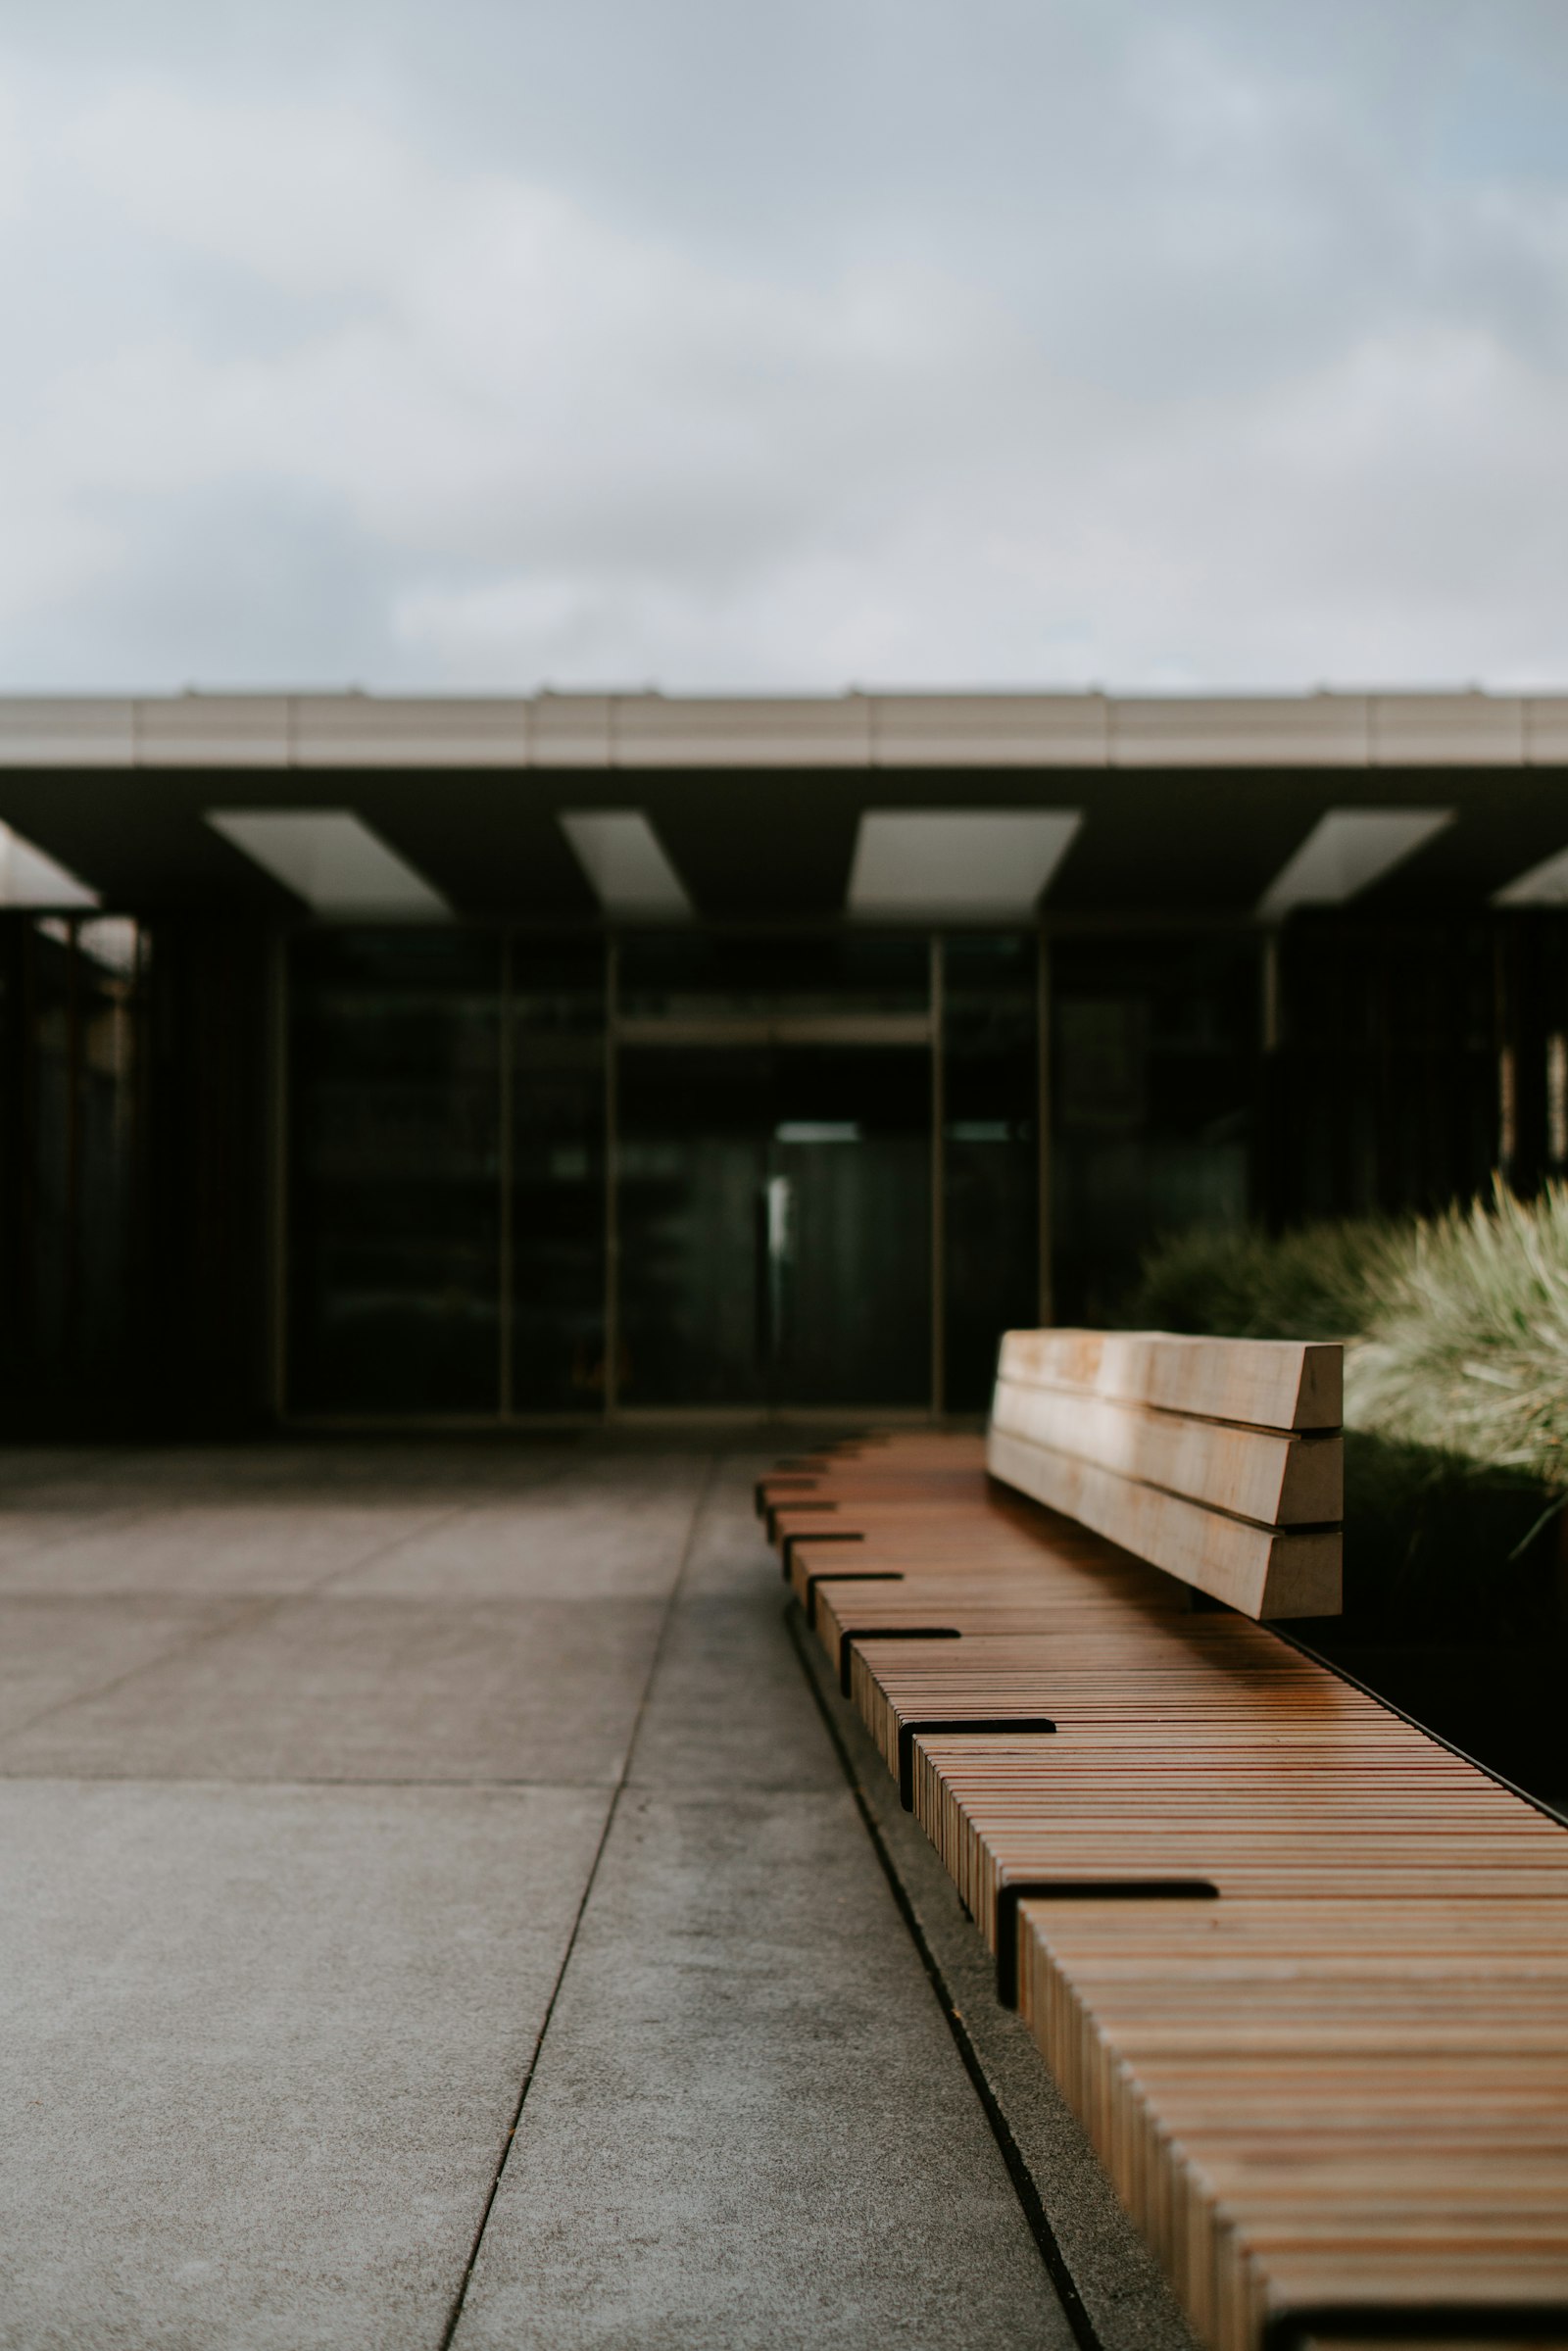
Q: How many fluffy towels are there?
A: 0